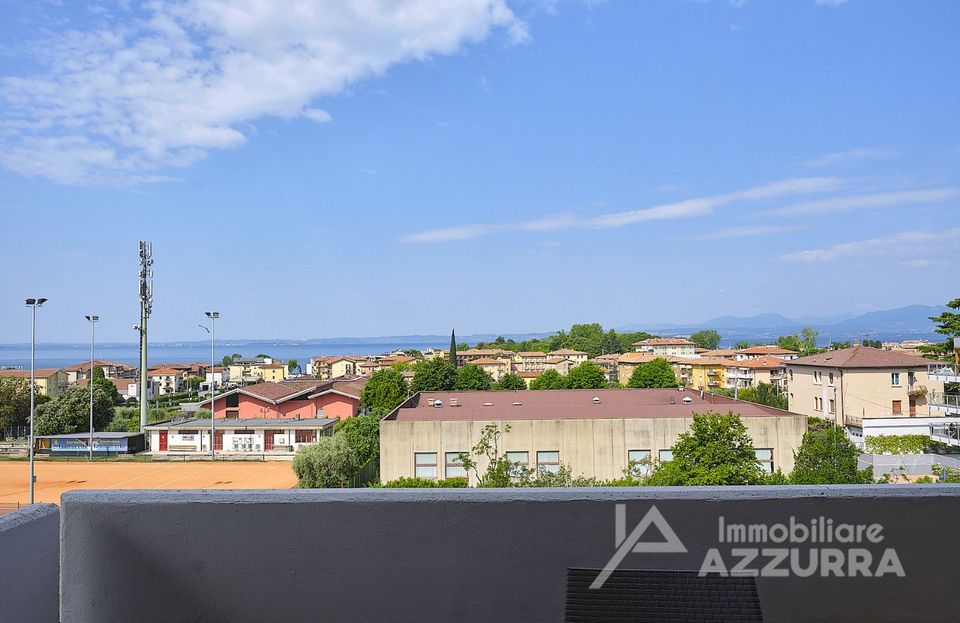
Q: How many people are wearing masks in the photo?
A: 0